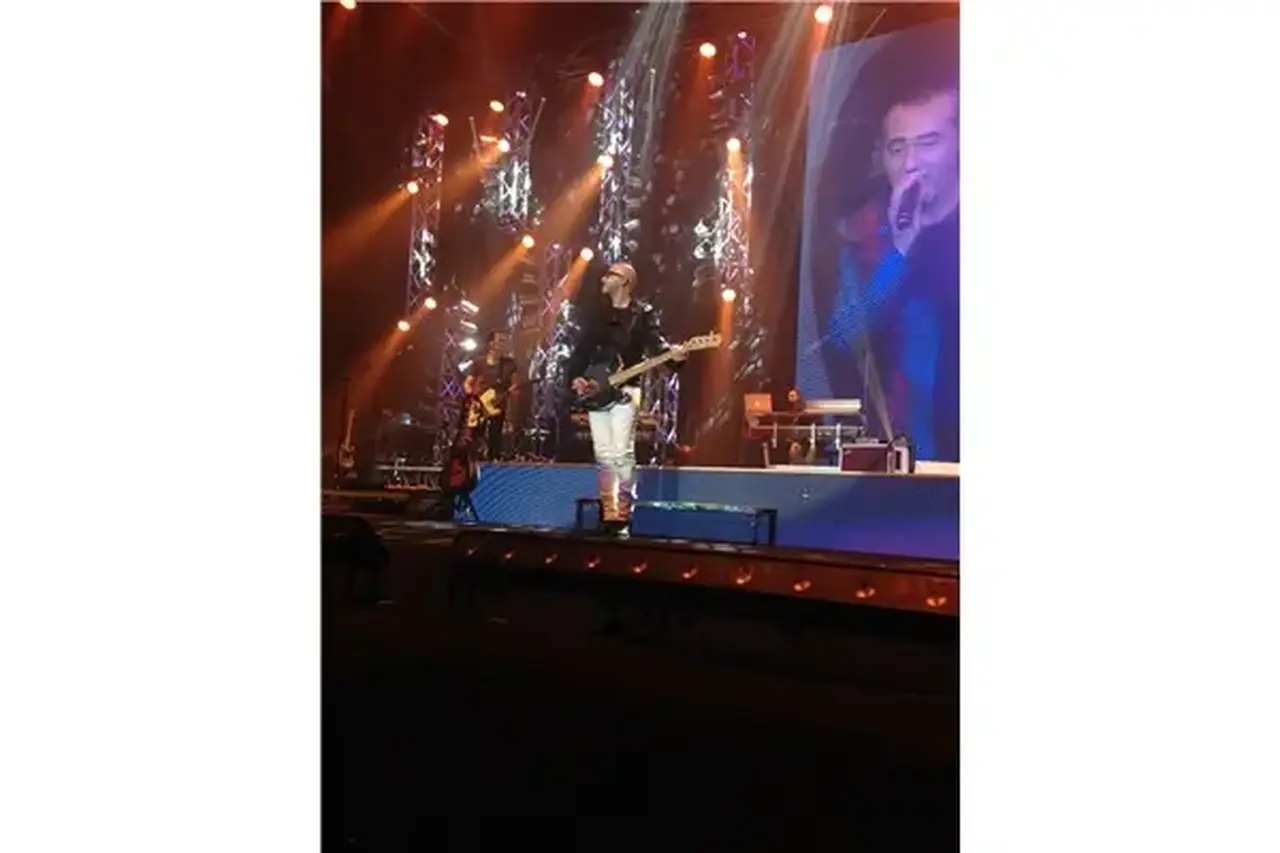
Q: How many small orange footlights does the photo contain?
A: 10